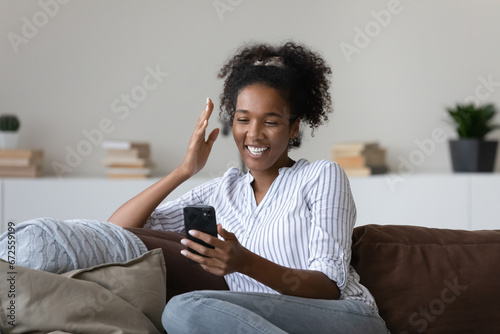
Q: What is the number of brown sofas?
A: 1